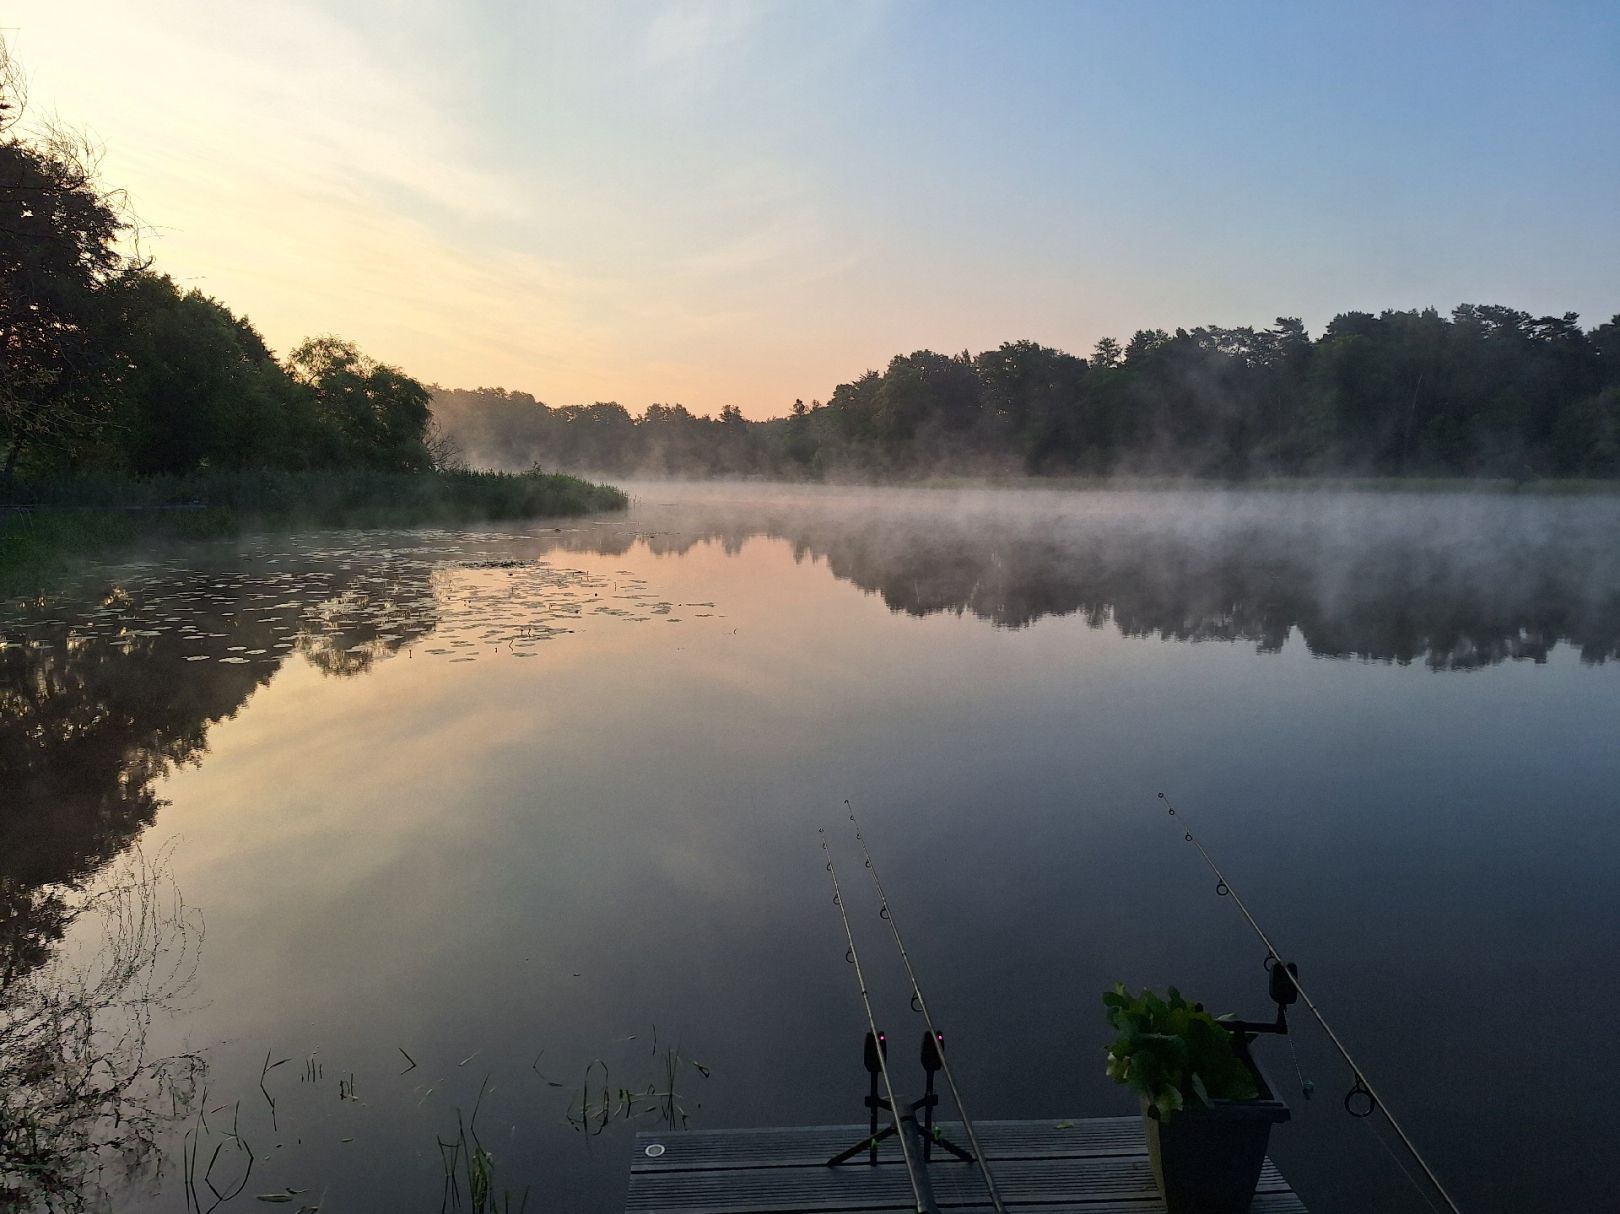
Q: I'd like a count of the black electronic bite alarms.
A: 3